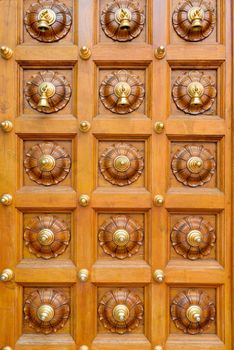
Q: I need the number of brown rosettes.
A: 15